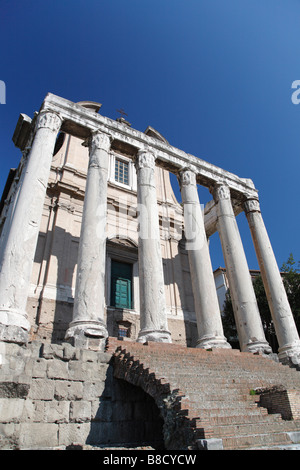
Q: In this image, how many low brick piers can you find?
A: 1